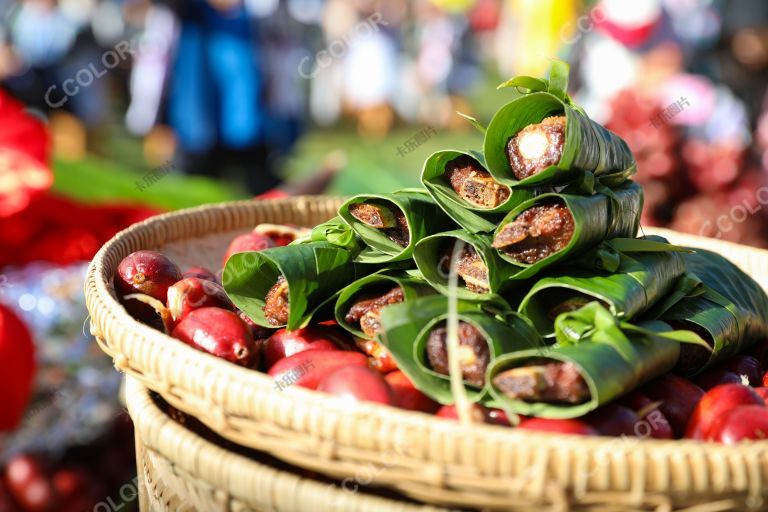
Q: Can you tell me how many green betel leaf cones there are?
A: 11